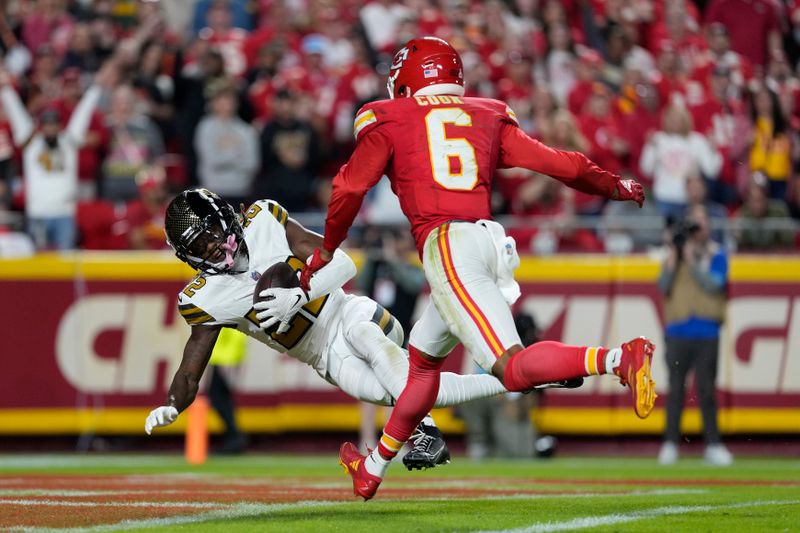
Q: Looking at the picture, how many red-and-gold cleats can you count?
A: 2